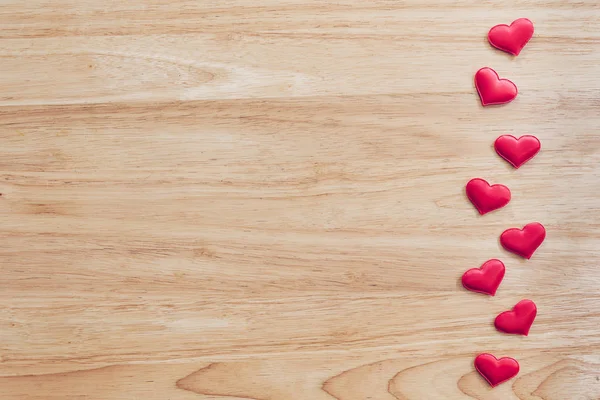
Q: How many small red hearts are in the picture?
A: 8